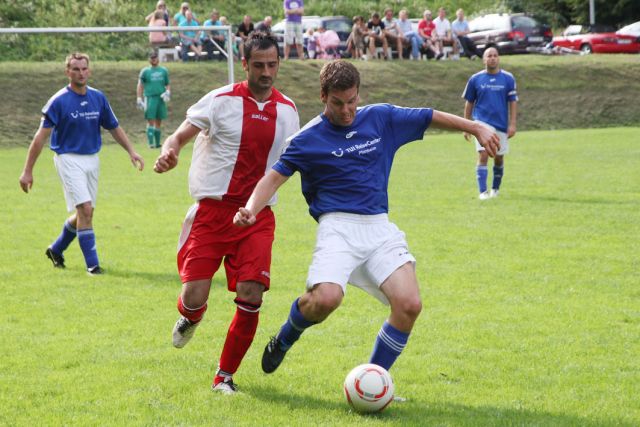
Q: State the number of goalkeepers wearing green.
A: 1